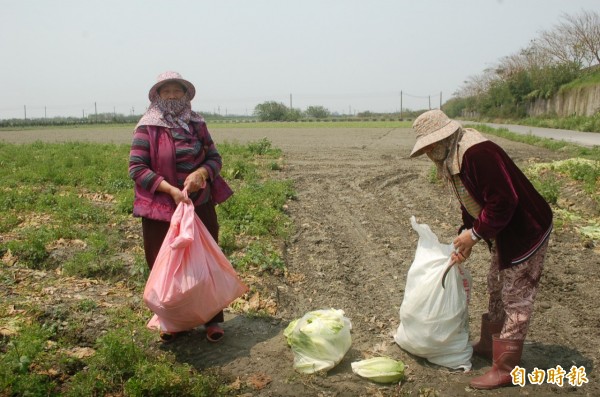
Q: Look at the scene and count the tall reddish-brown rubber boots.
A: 2